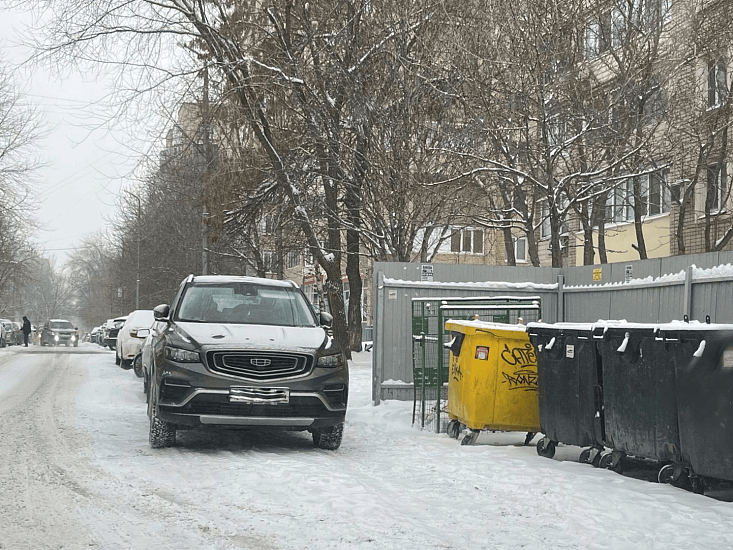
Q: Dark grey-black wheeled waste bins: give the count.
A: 3